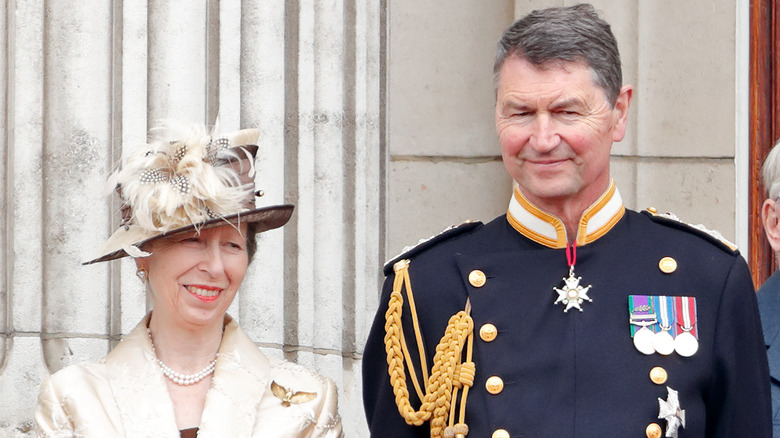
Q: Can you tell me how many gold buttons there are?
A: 7